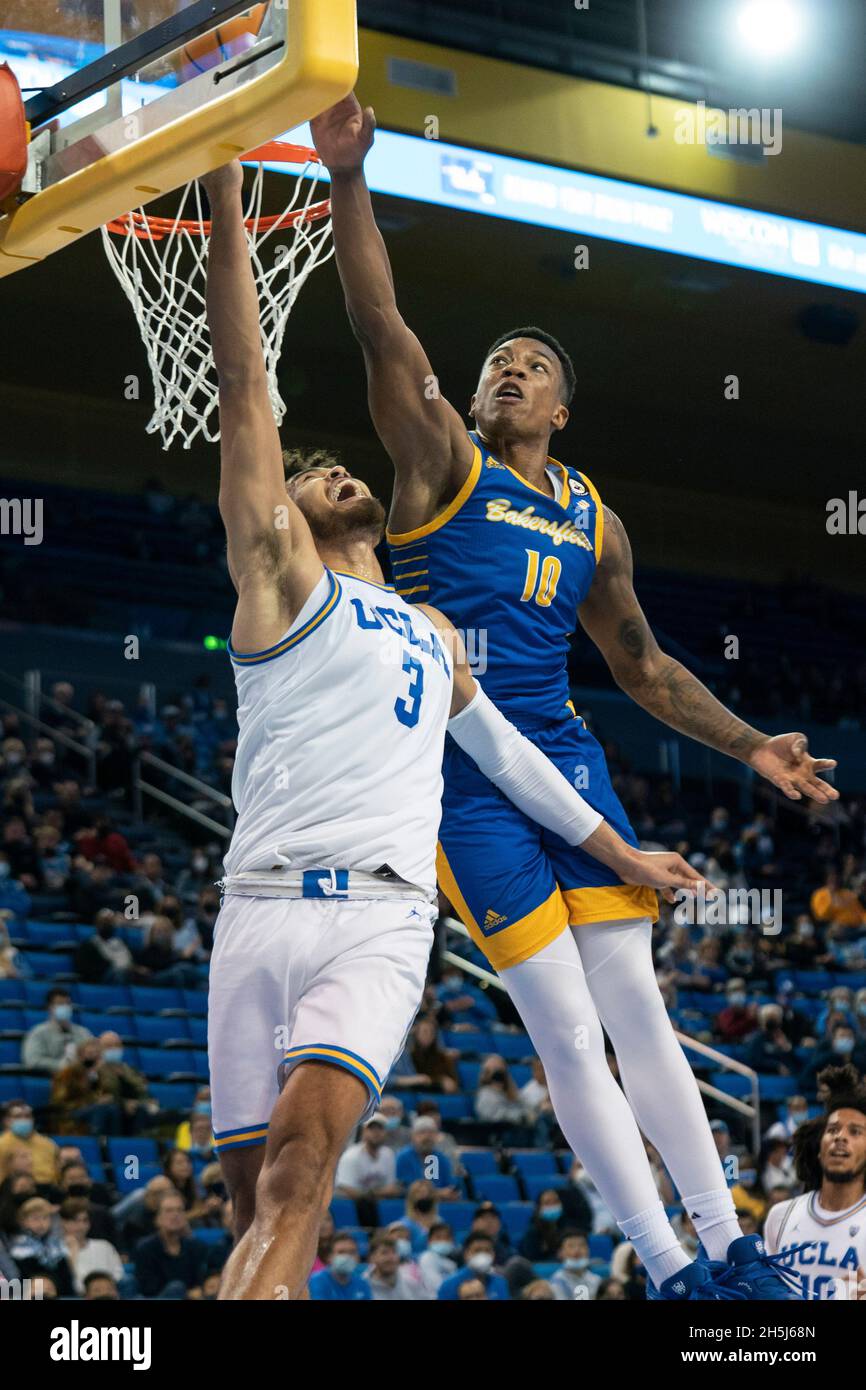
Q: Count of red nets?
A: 0